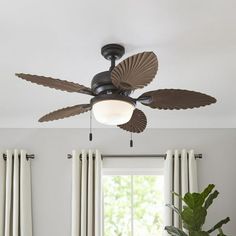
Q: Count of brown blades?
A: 5